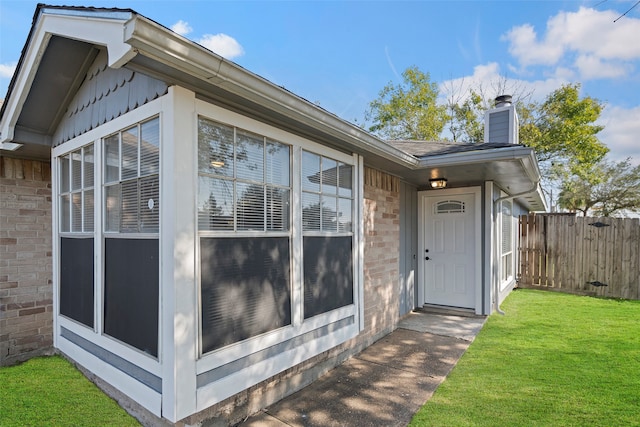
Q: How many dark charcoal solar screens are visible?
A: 4